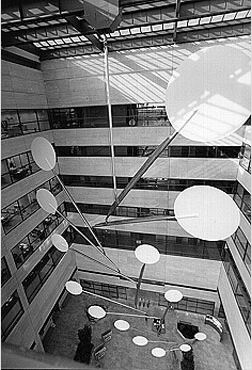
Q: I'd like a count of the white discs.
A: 14